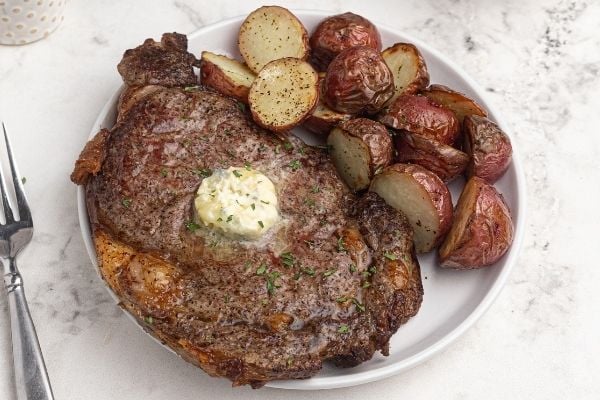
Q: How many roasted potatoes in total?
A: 14